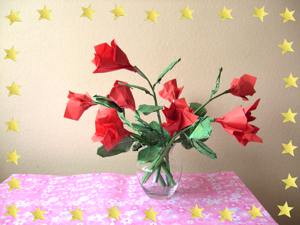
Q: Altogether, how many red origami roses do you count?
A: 8